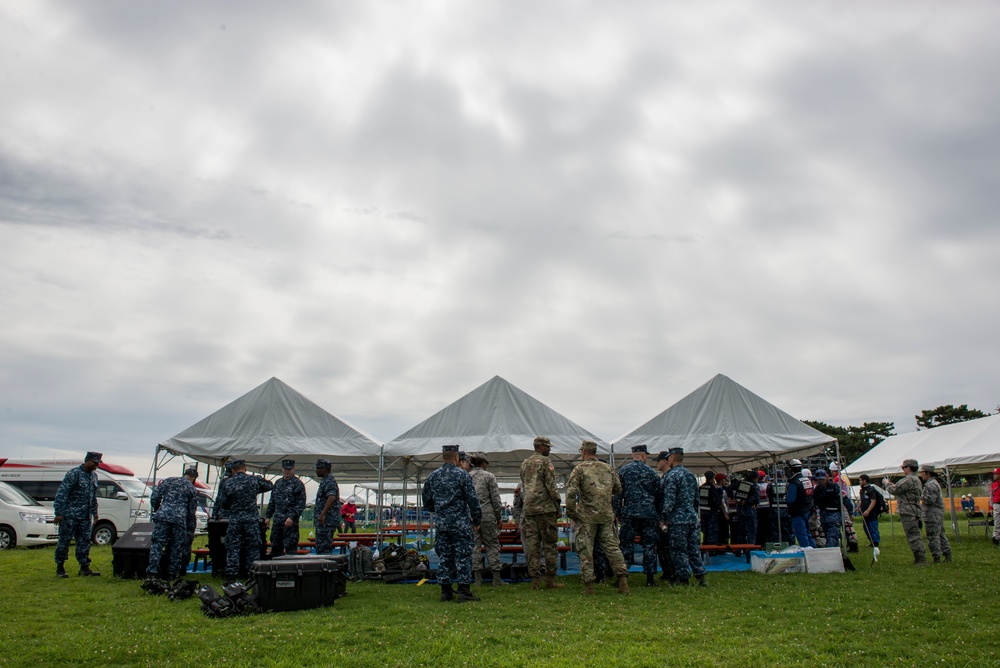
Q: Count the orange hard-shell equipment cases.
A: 0